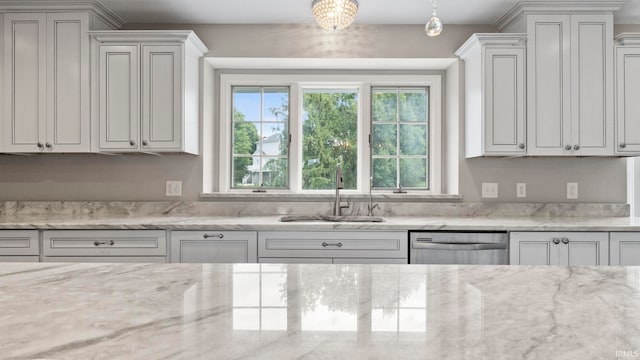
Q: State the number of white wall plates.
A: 4